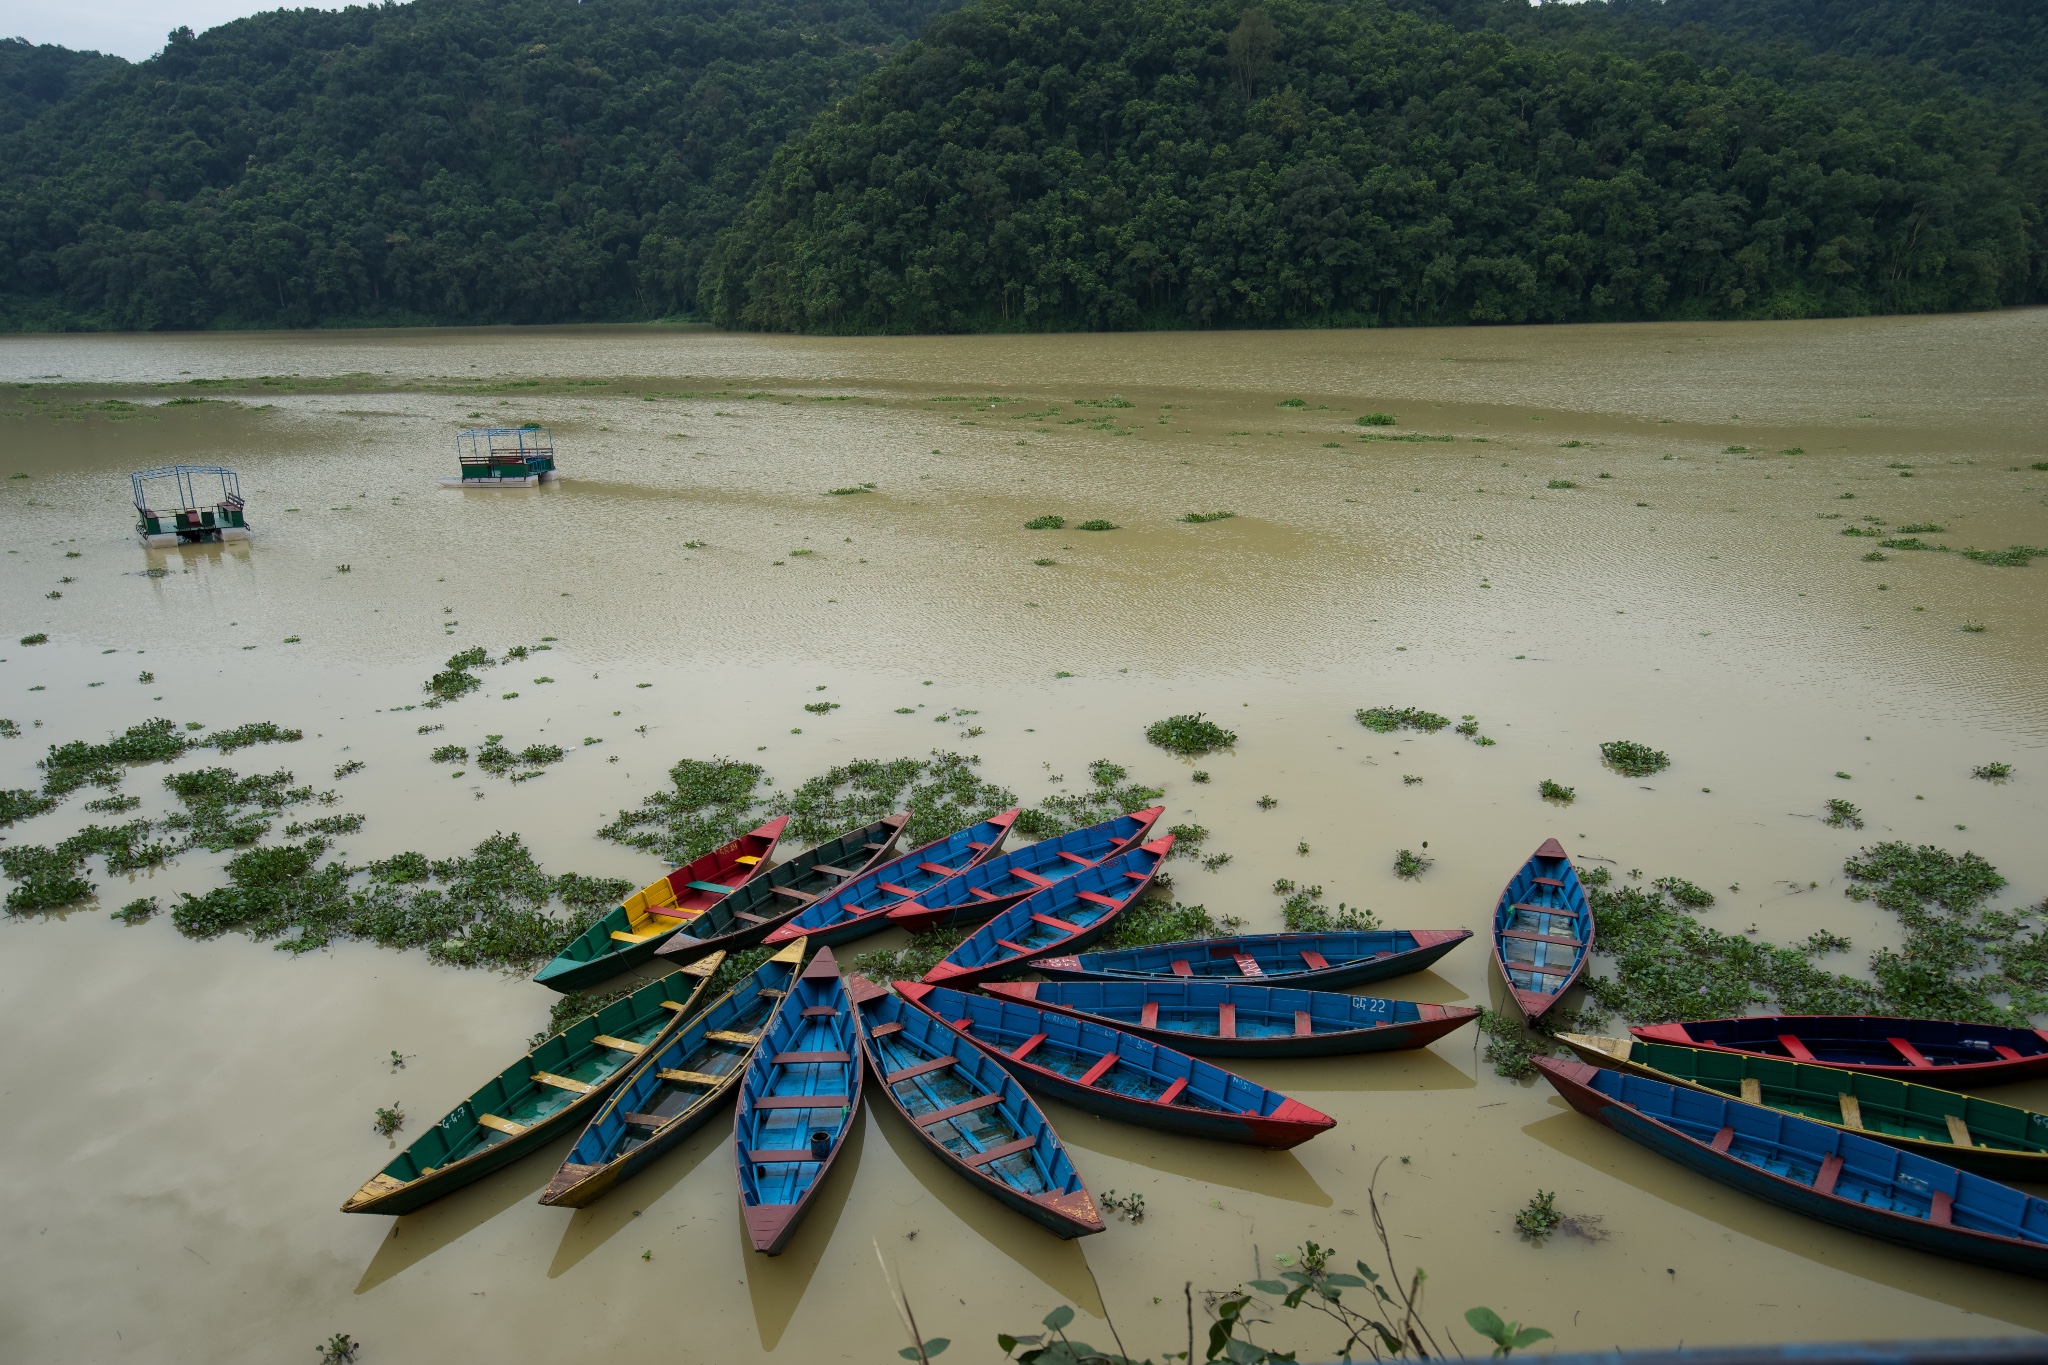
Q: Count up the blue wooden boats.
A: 12